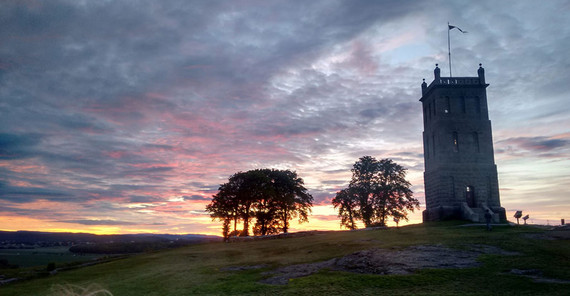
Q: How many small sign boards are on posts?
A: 2